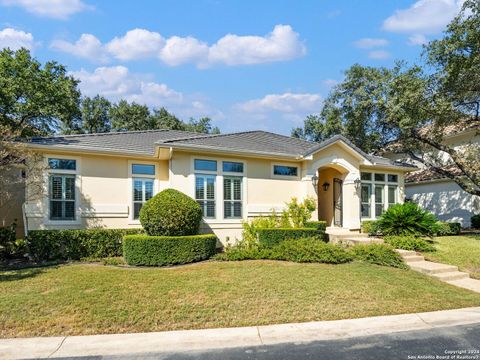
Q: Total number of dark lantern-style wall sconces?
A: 3